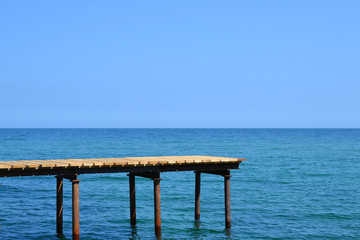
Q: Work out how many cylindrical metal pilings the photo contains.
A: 6